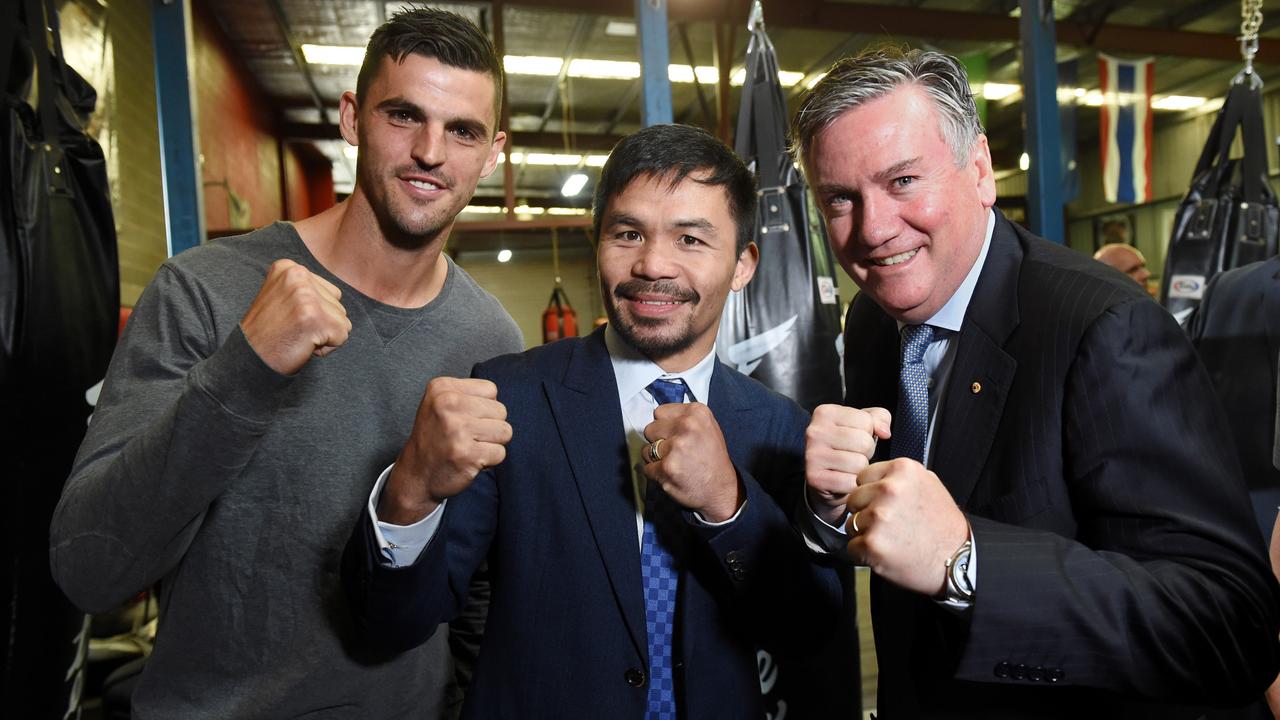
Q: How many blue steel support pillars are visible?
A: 3